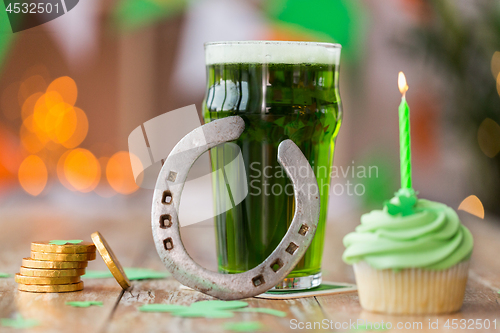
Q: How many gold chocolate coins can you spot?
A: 7